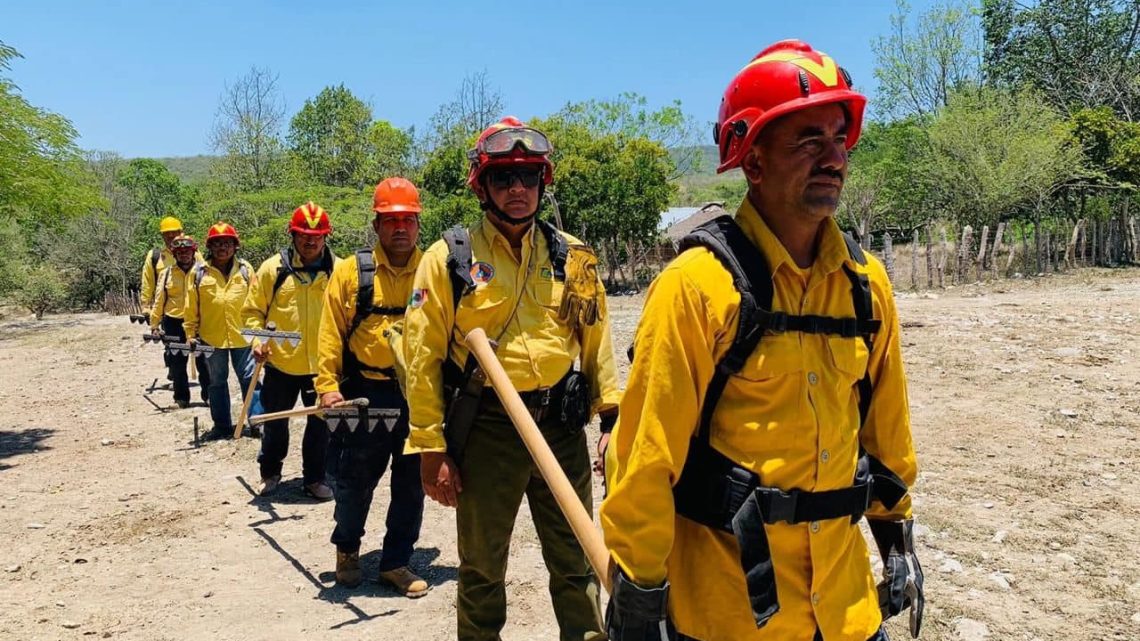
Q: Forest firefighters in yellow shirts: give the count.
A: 7